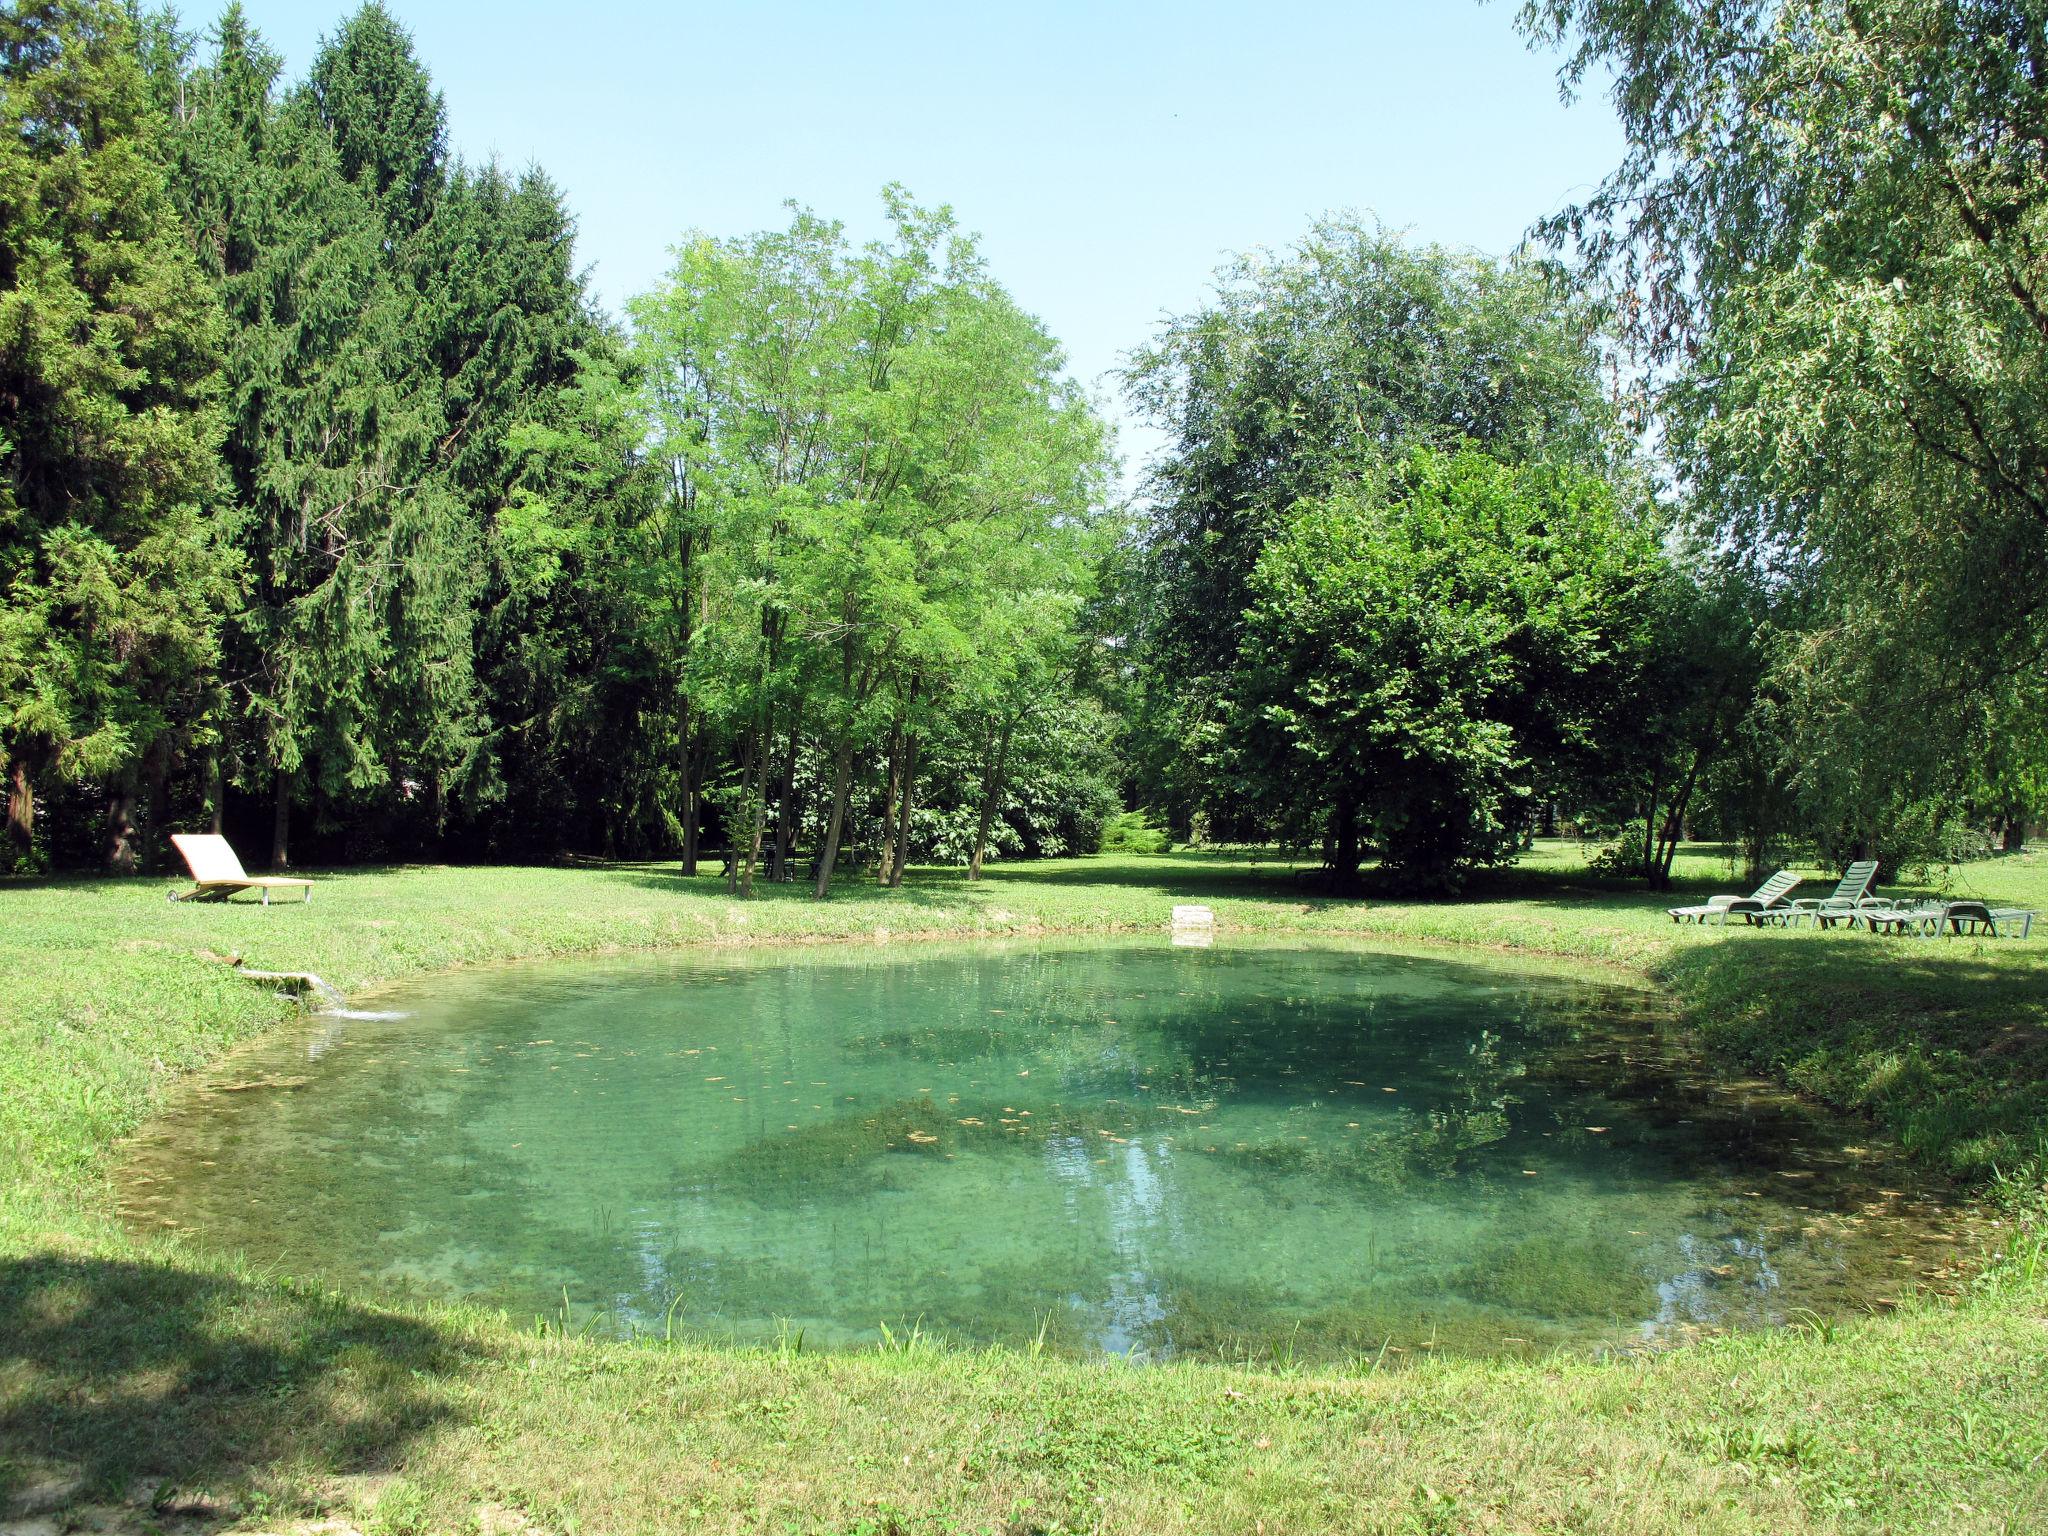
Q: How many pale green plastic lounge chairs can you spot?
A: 4